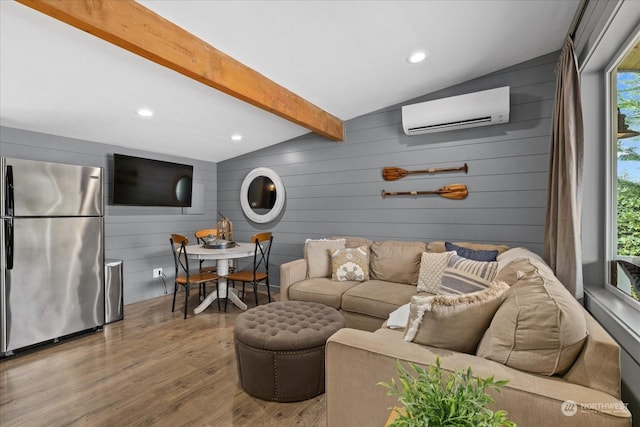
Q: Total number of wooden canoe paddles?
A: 2